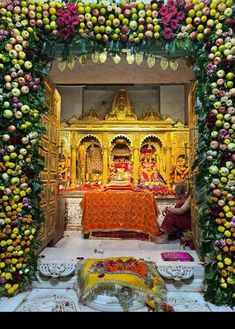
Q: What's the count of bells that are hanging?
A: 11